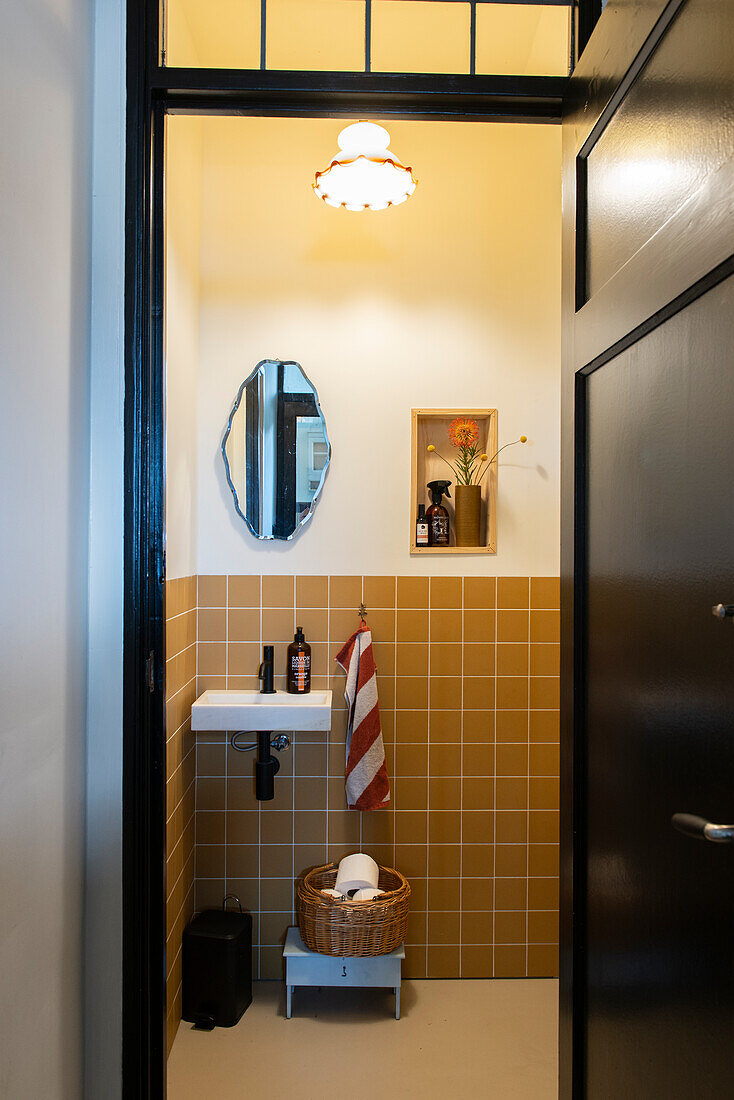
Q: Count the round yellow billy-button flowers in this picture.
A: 3